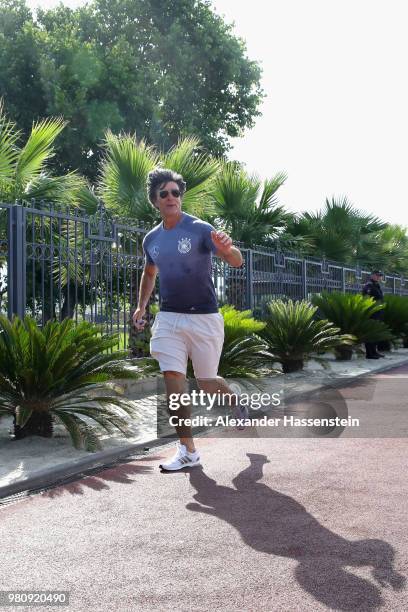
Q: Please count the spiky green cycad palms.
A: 5